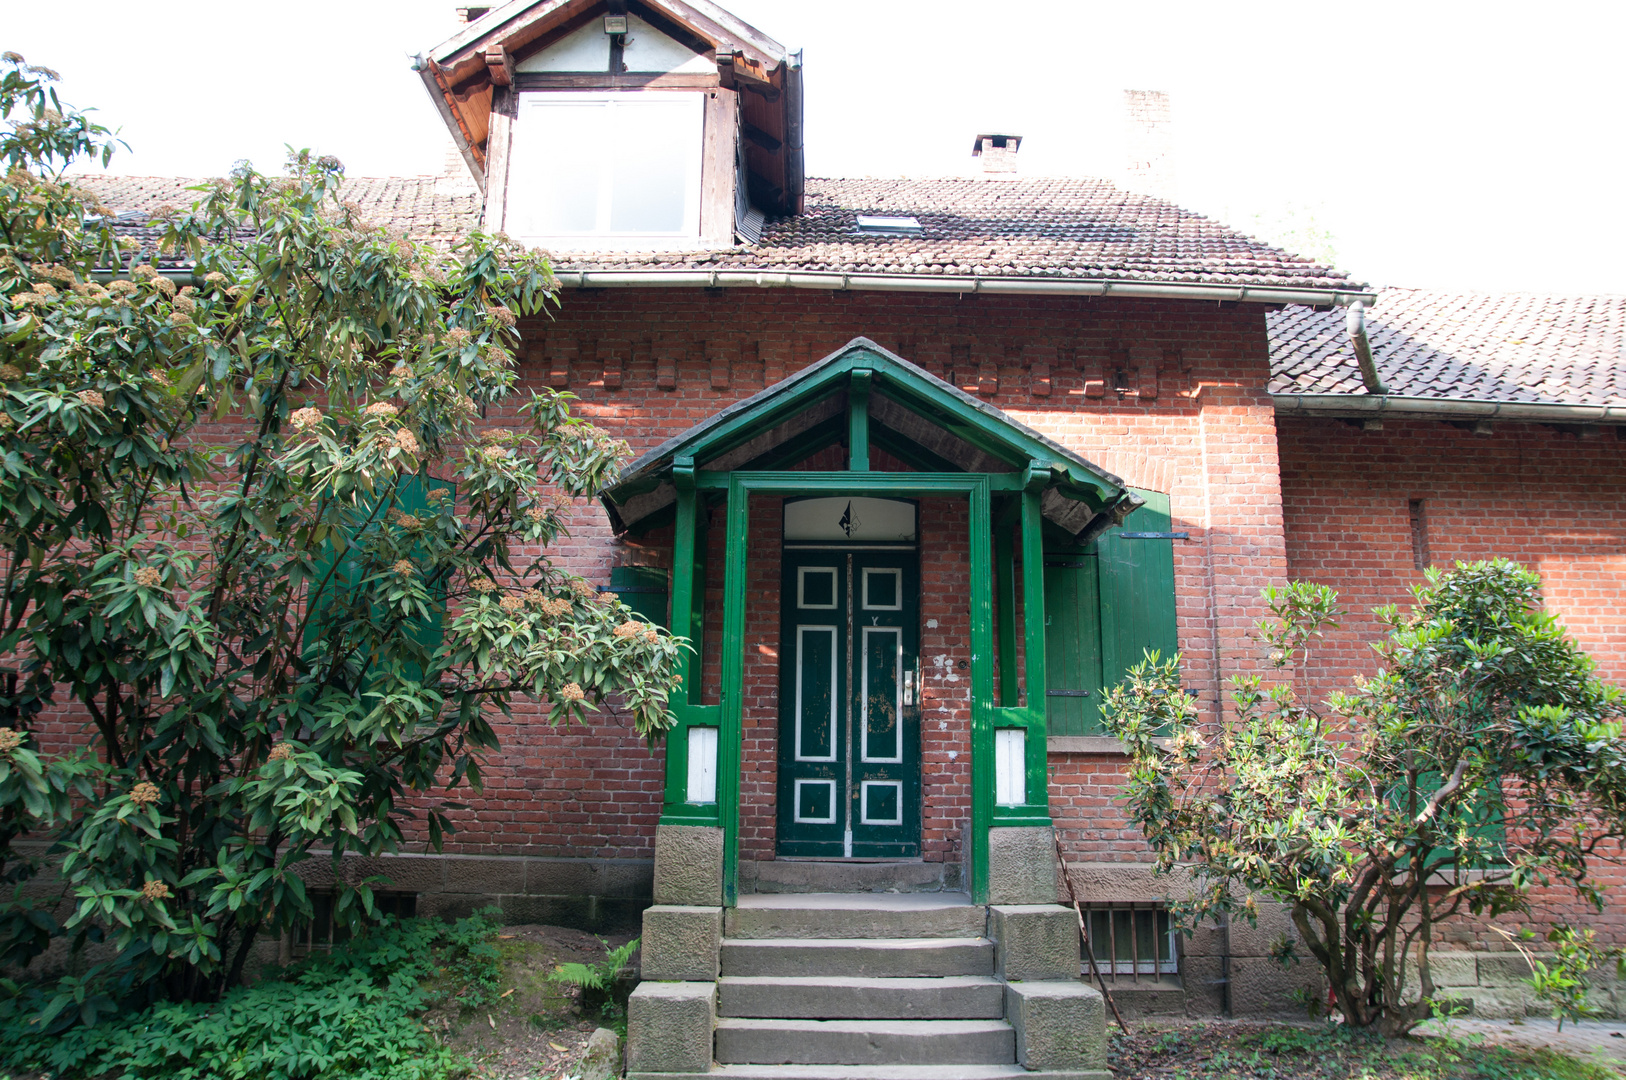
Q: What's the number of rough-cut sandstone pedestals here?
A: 6